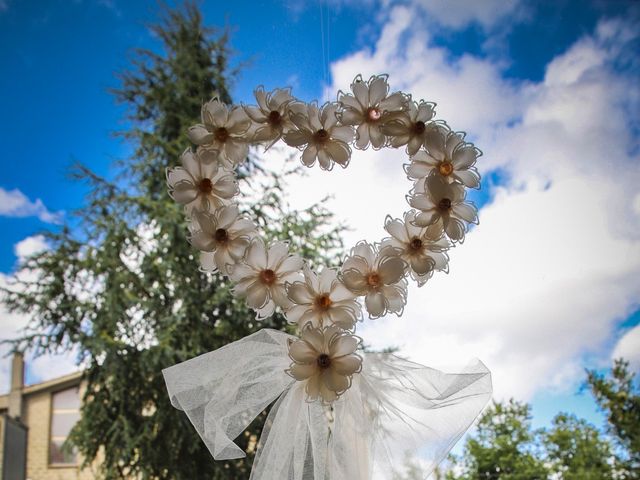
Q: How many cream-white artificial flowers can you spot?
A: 14